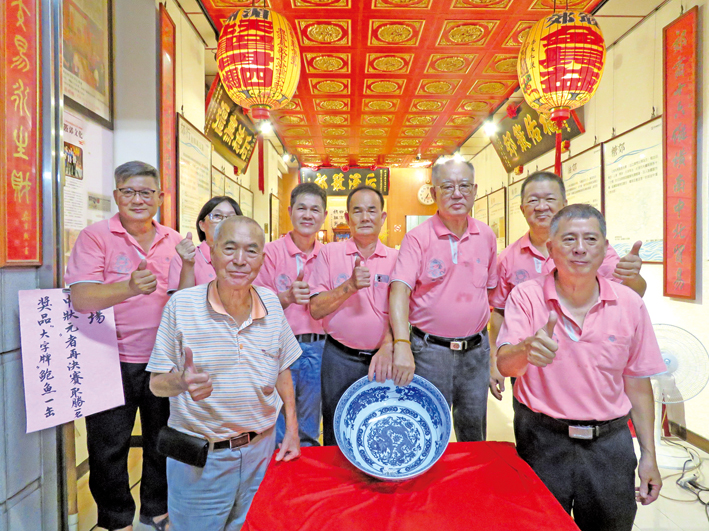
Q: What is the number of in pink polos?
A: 7